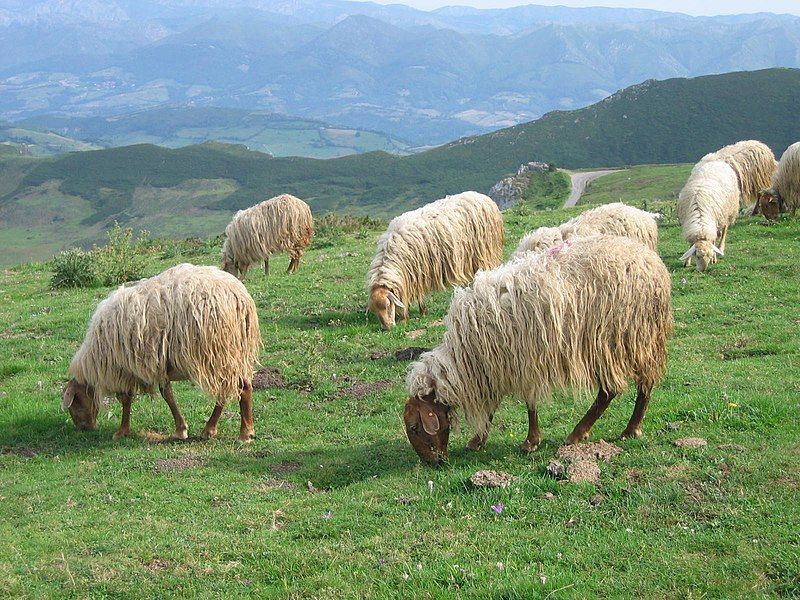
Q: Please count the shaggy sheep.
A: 8